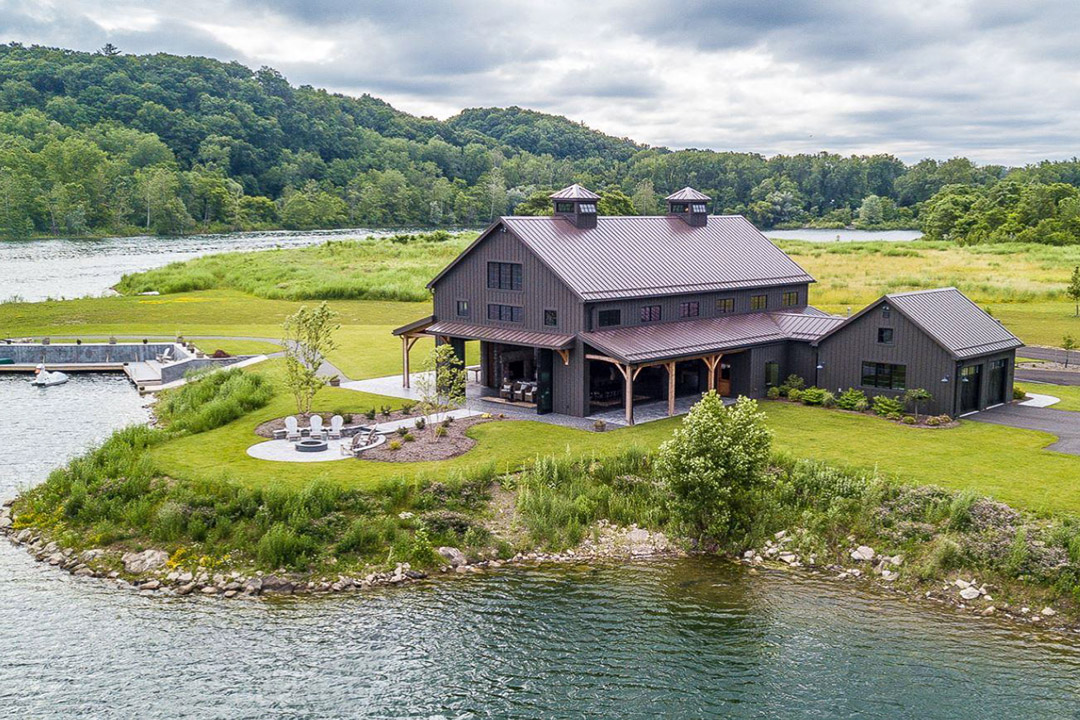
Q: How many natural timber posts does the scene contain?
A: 4